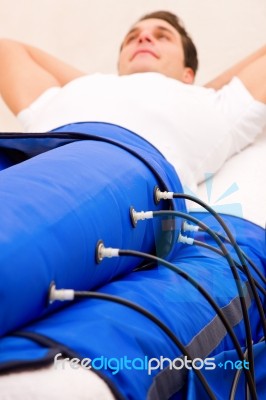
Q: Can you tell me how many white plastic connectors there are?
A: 6